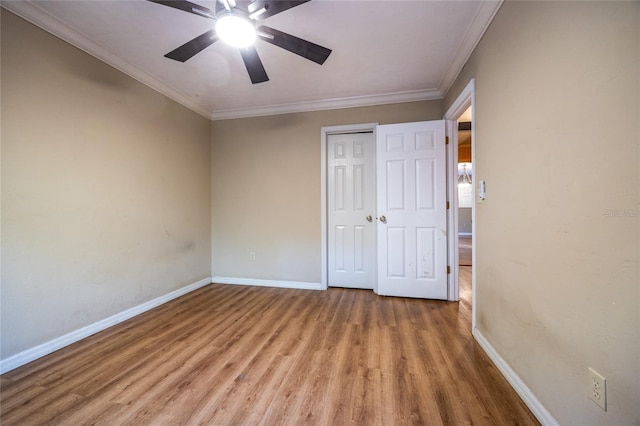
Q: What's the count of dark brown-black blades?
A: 5